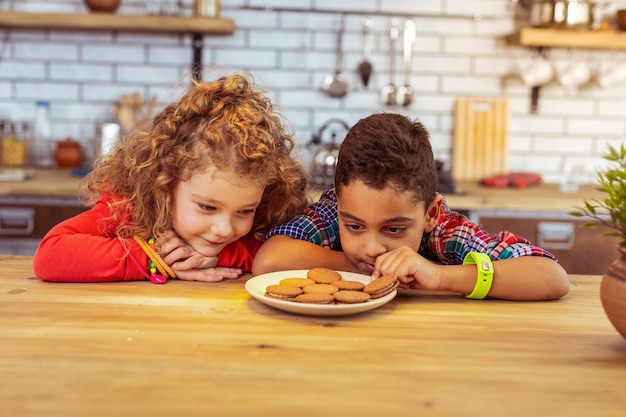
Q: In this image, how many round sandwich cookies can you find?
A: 8